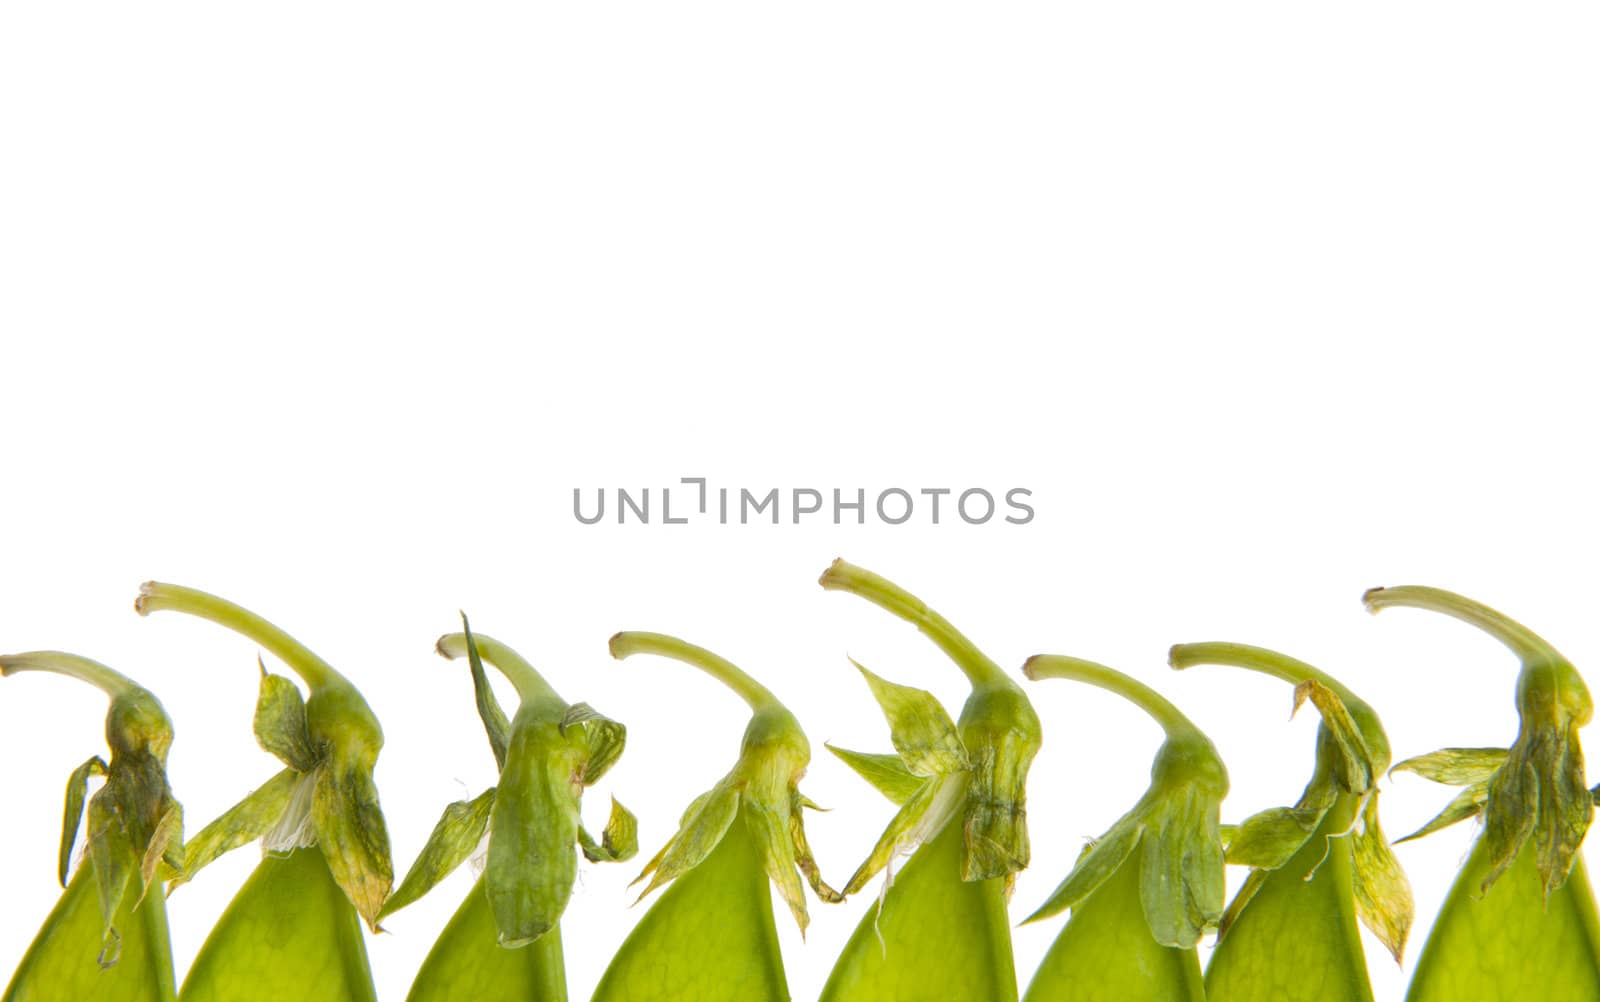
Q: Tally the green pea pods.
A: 8